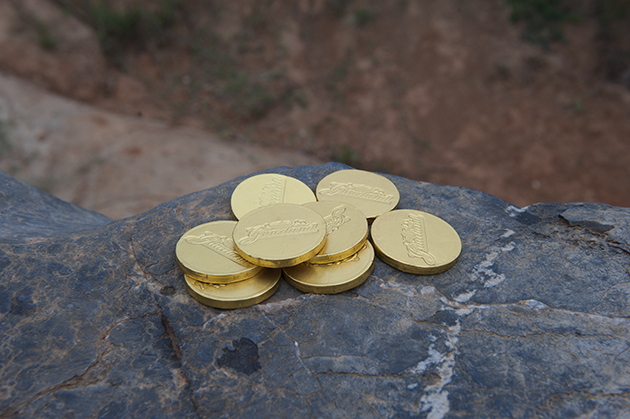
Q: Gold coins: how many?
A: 8